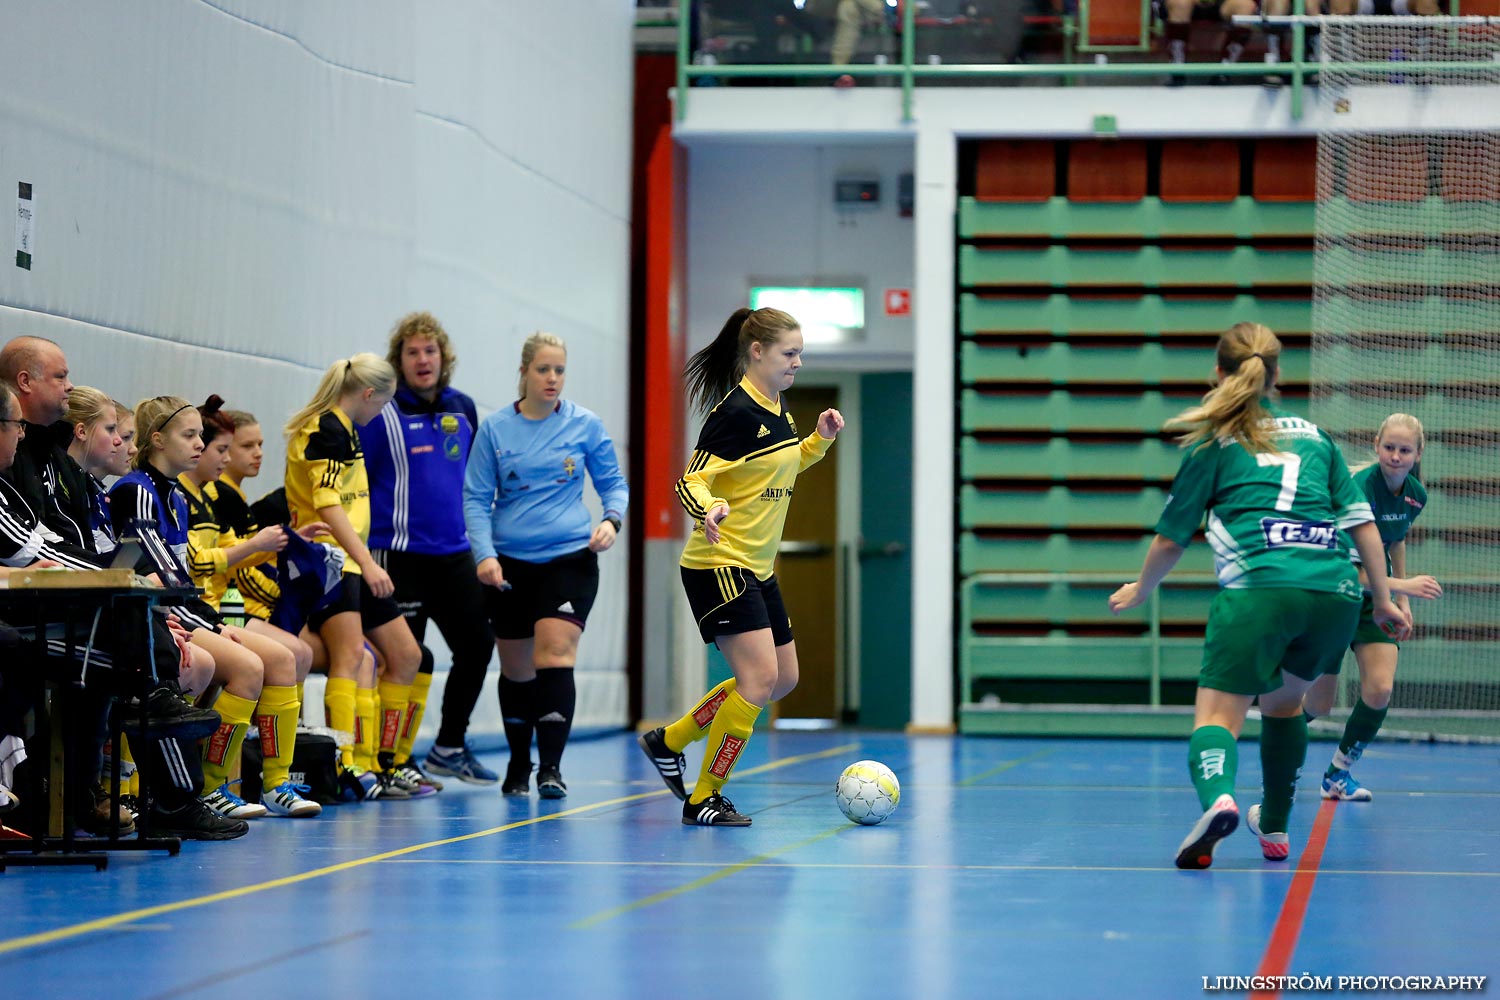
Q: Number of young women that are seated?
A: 5